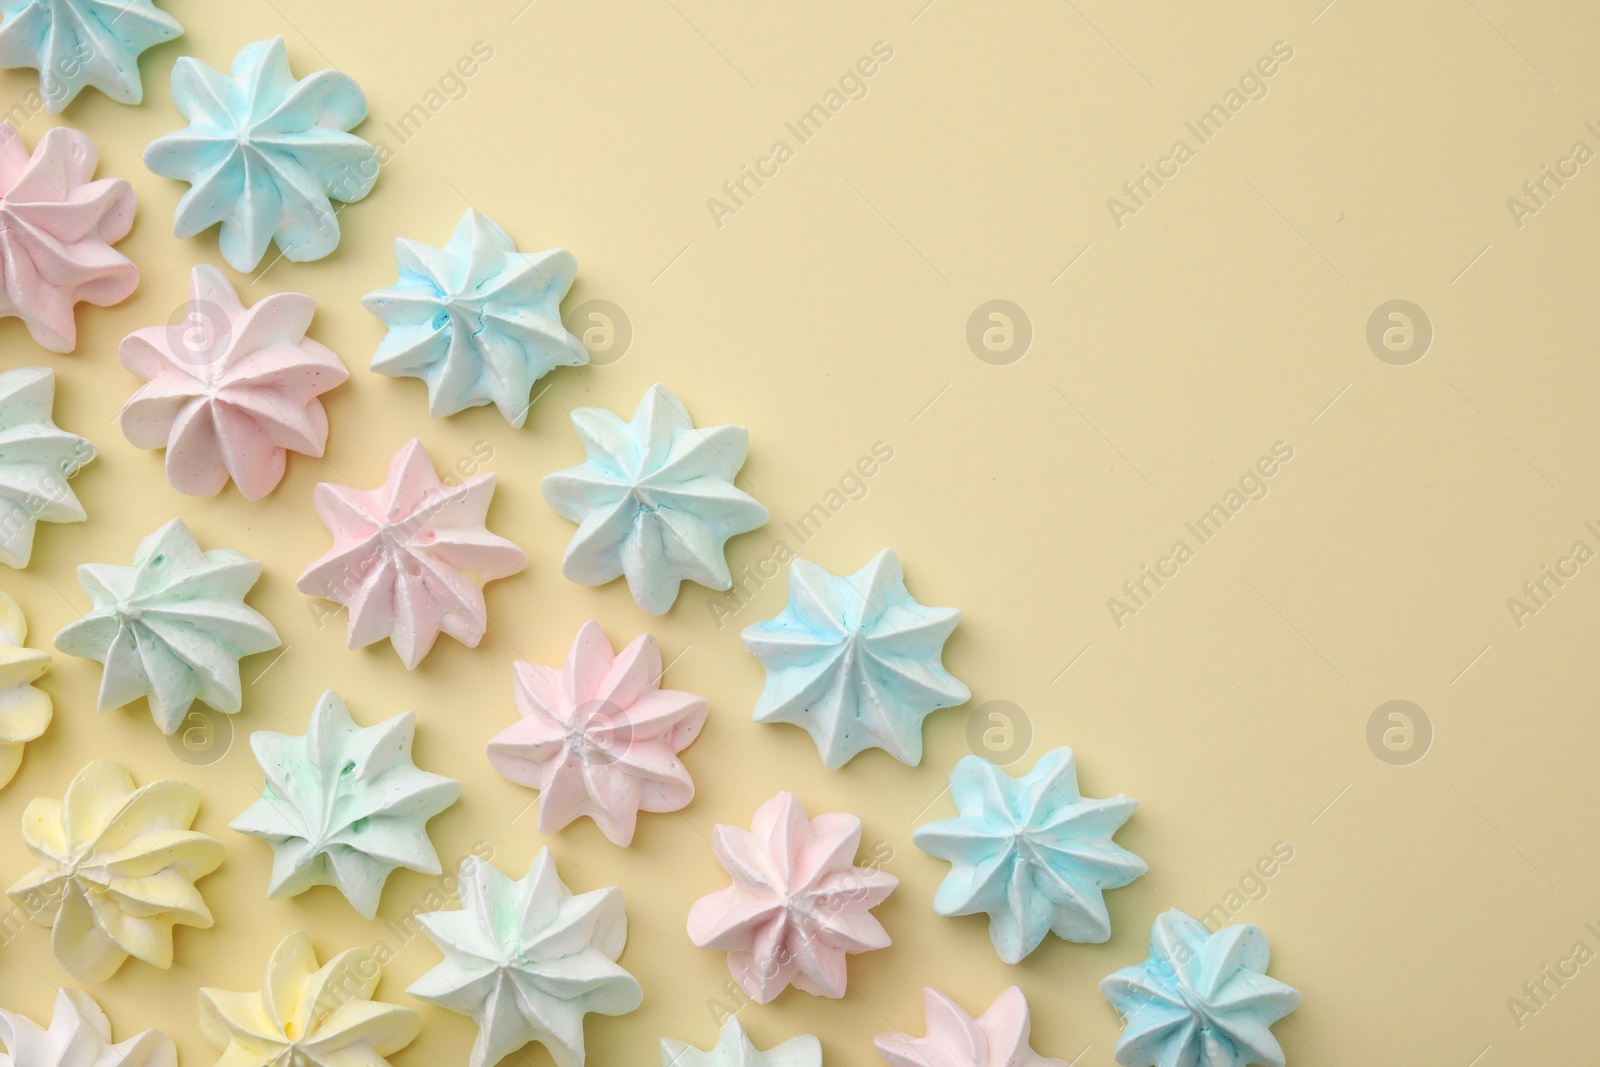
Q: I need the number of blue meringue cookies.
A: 7